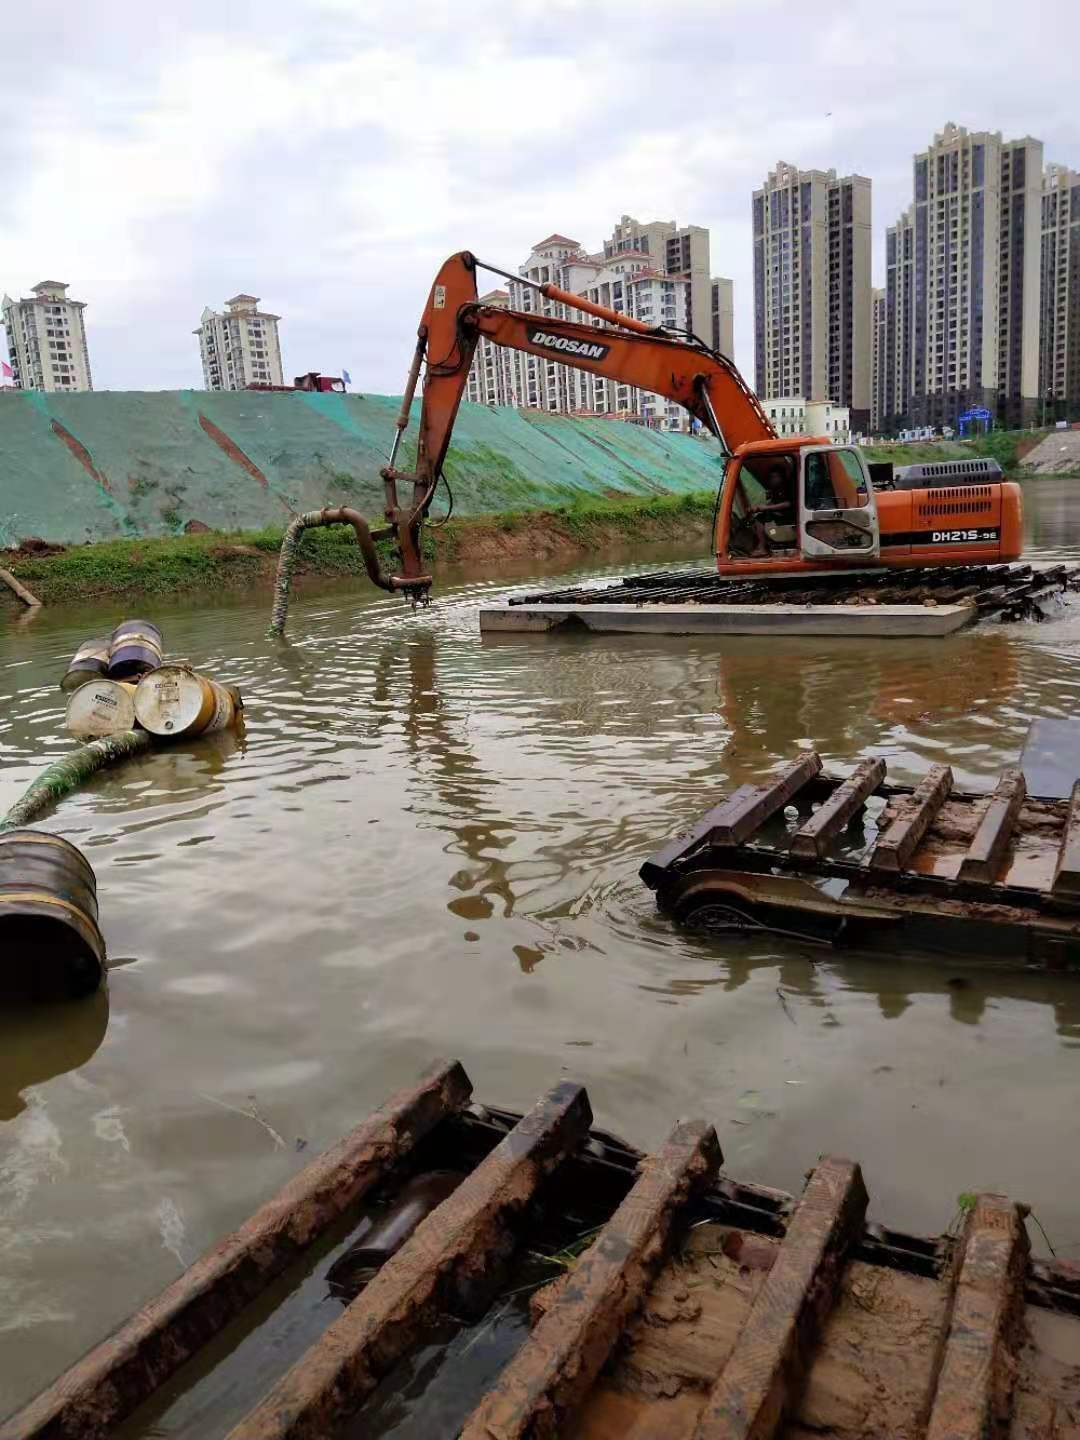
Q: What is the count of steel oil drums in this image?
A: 5